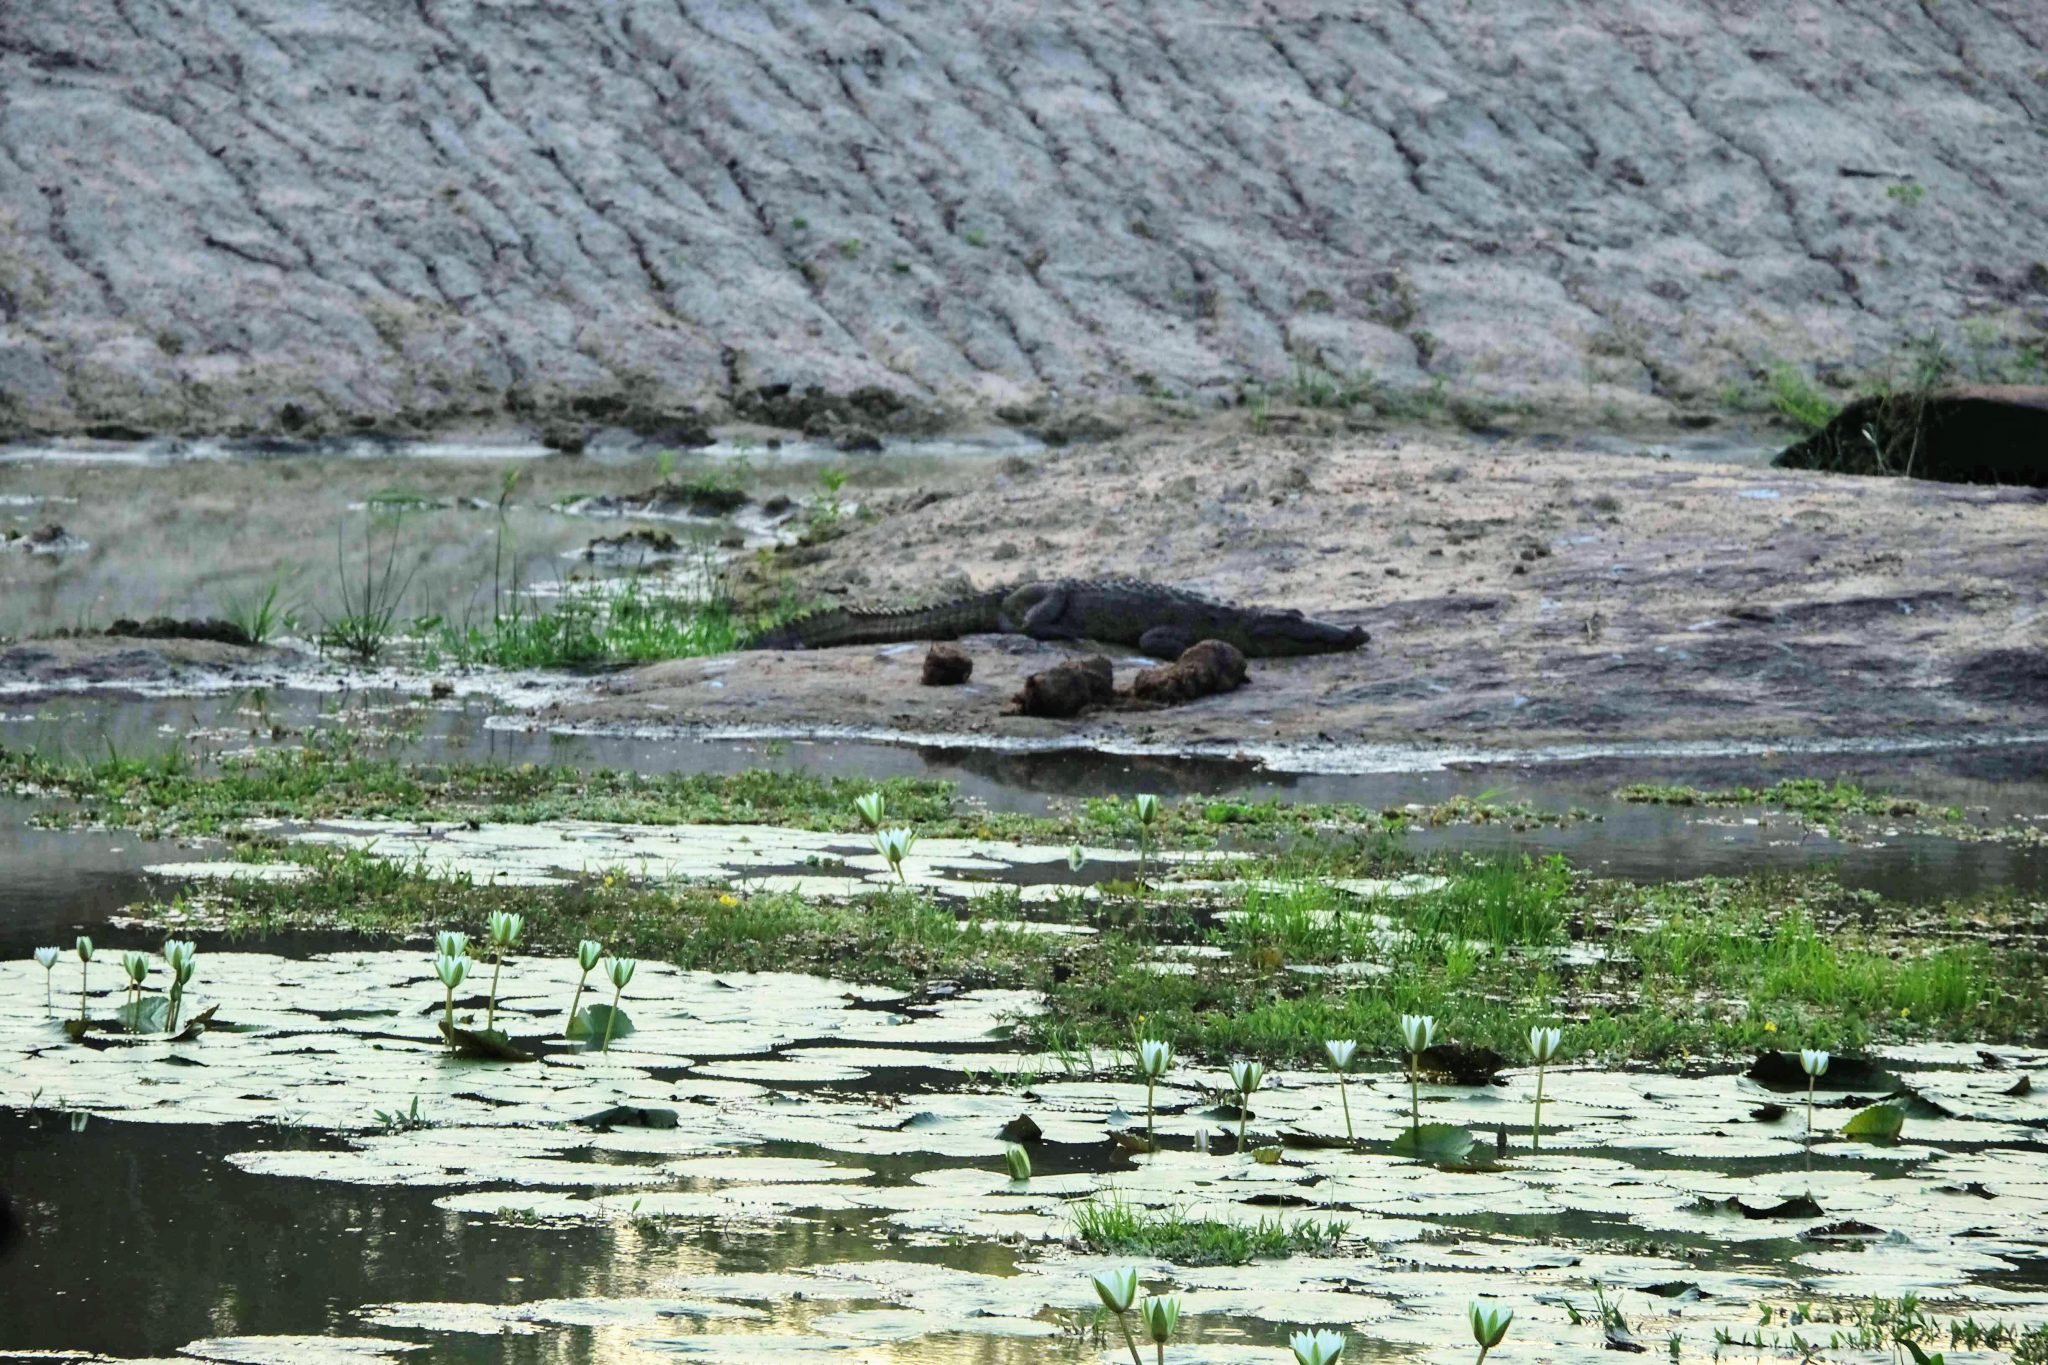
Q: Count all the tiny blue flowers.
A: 0